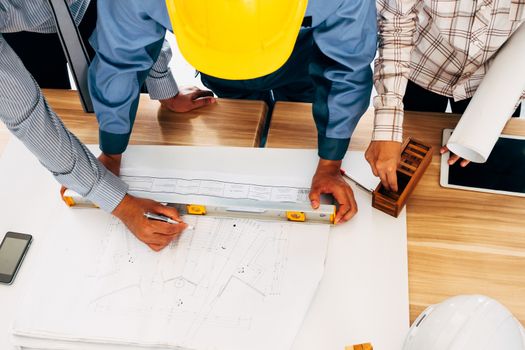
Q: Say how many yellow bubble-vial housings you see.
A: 2